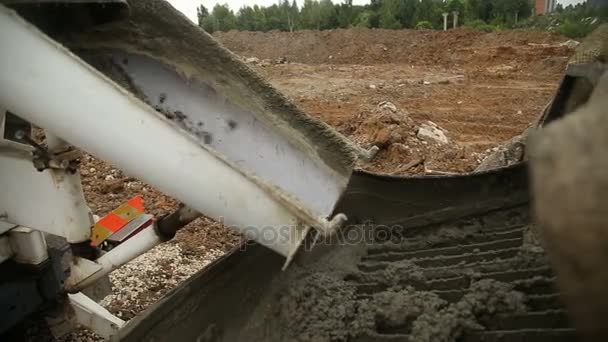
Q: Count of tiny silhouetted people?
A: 0